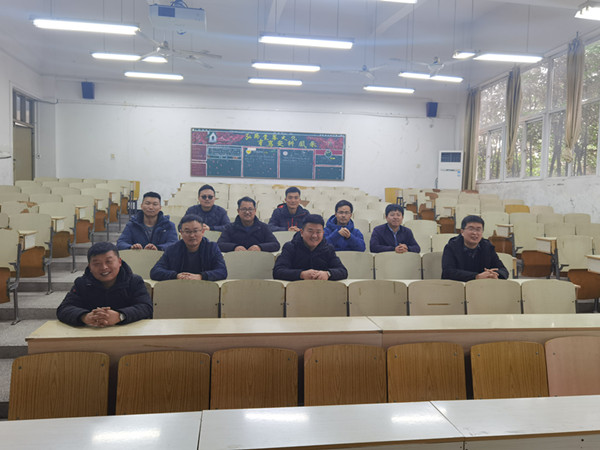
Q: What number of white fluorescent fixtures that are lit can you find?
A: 11